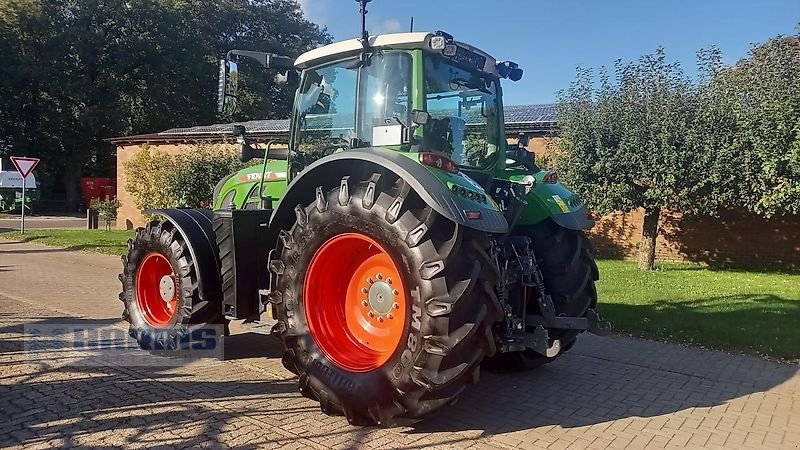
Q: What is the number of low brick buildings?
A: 1